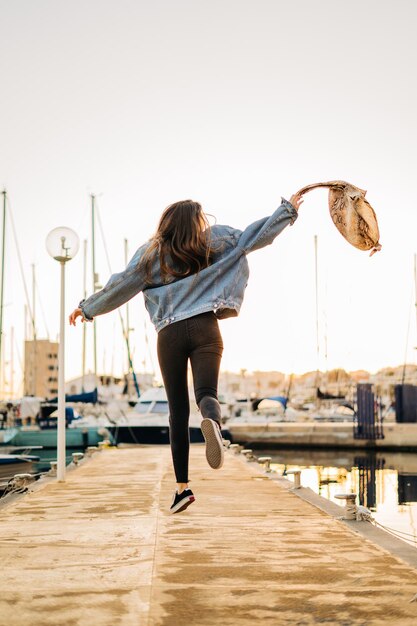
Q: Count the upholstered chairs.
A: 0